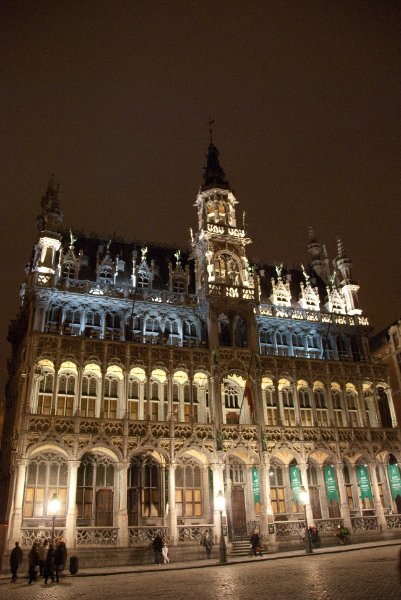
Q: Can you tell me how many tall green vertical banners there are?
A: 5